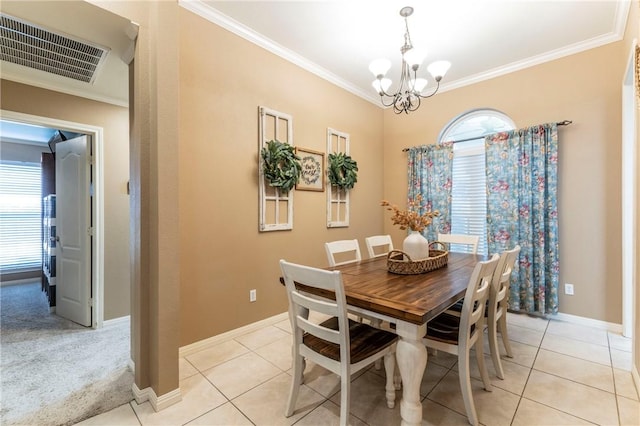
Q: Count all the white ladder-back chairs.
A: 6